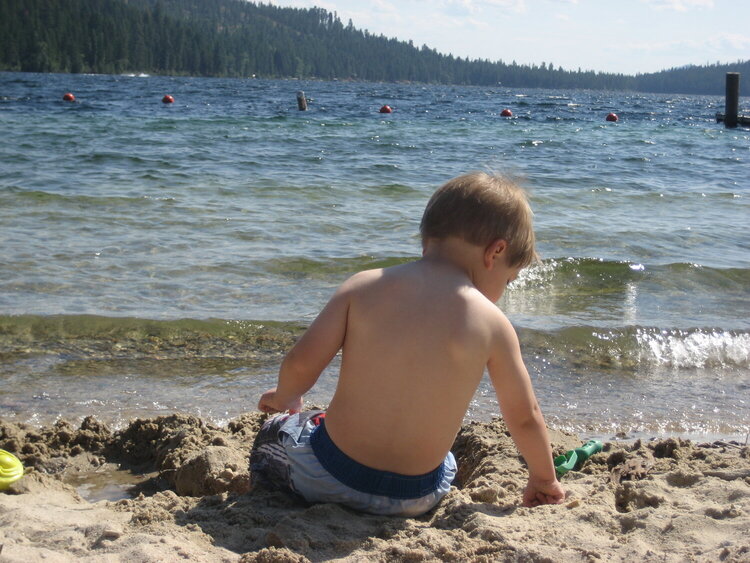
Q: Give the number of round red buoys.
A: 5